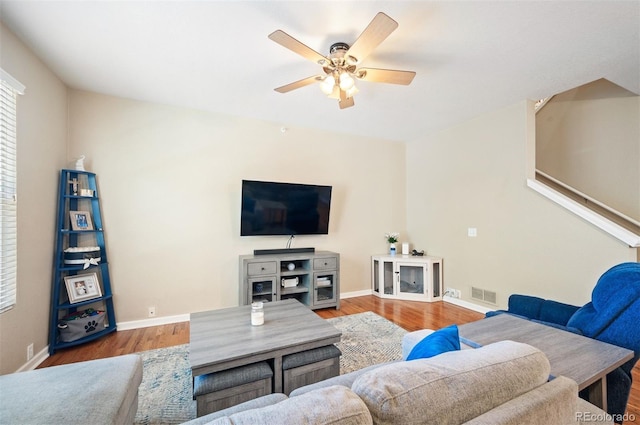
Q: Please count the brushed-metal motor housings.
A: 1